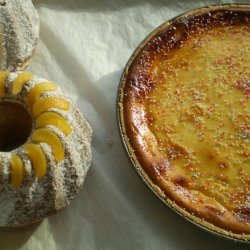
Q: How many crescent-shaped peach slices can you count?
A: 8